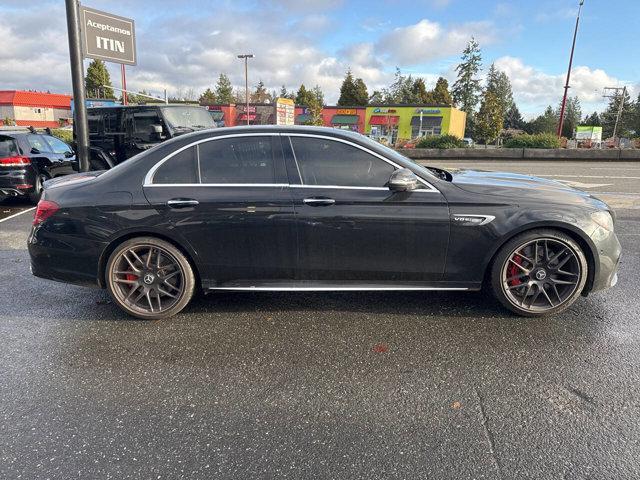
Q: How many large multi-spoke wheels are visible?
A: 2